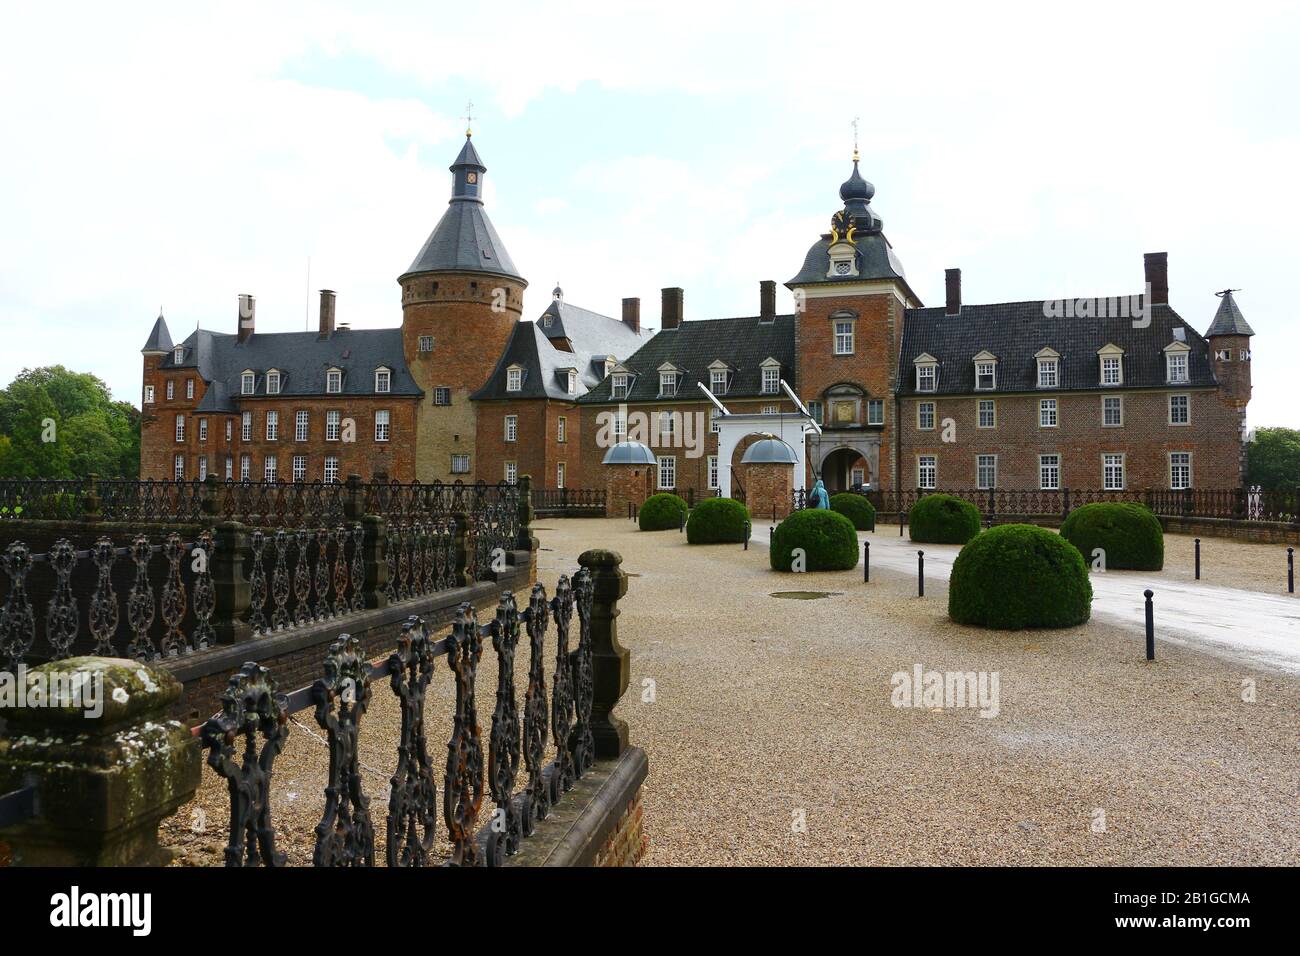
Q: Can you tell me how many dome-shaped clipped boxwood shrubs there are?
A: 7